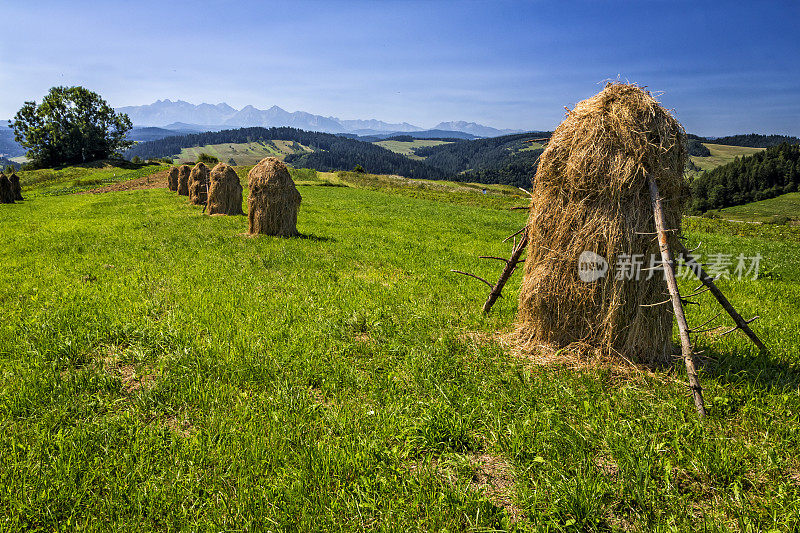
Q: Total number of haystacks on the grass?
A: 8